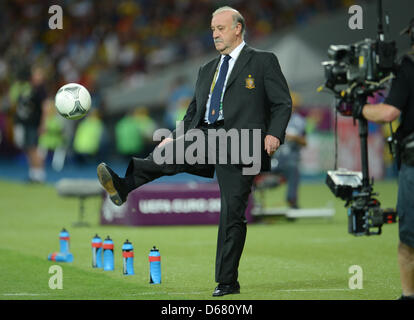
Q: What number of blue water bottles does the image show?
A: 6